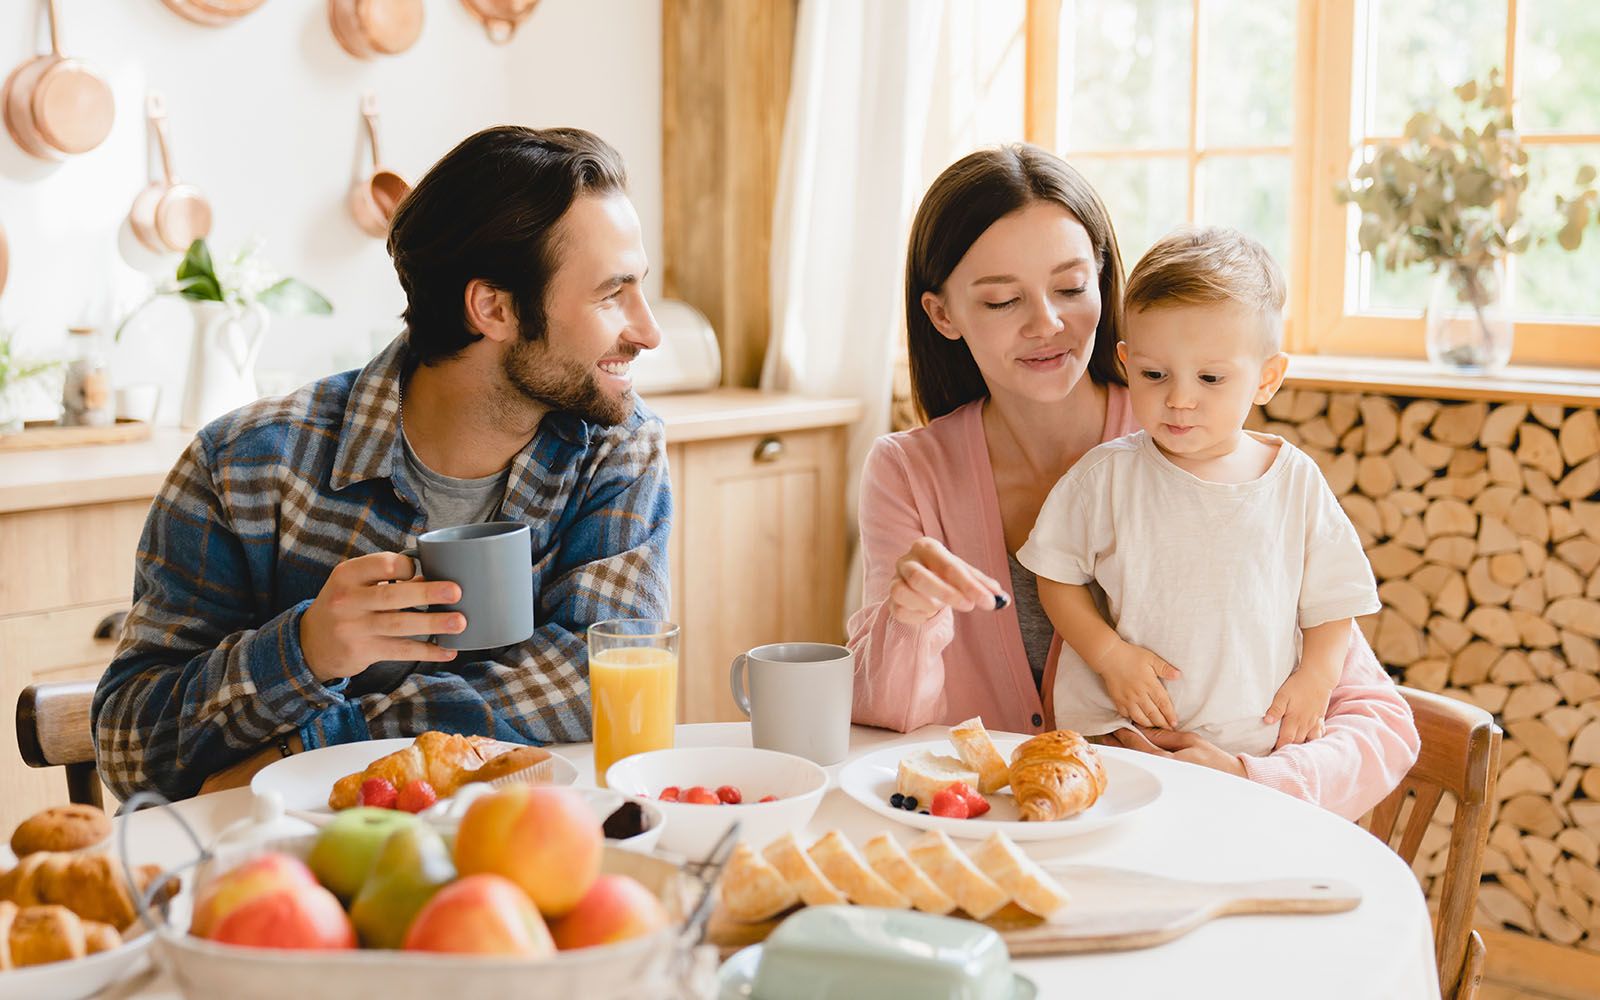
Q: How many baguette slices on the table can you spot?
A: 8